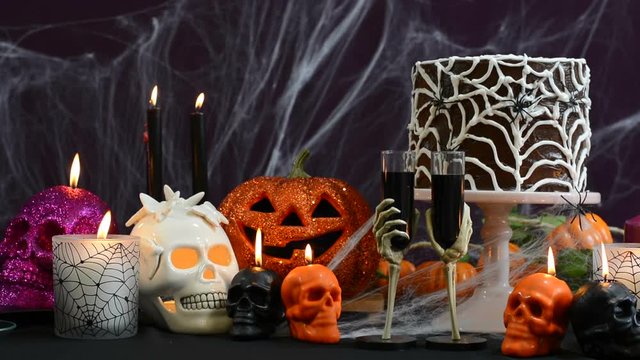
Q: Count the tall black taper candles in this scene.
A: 2